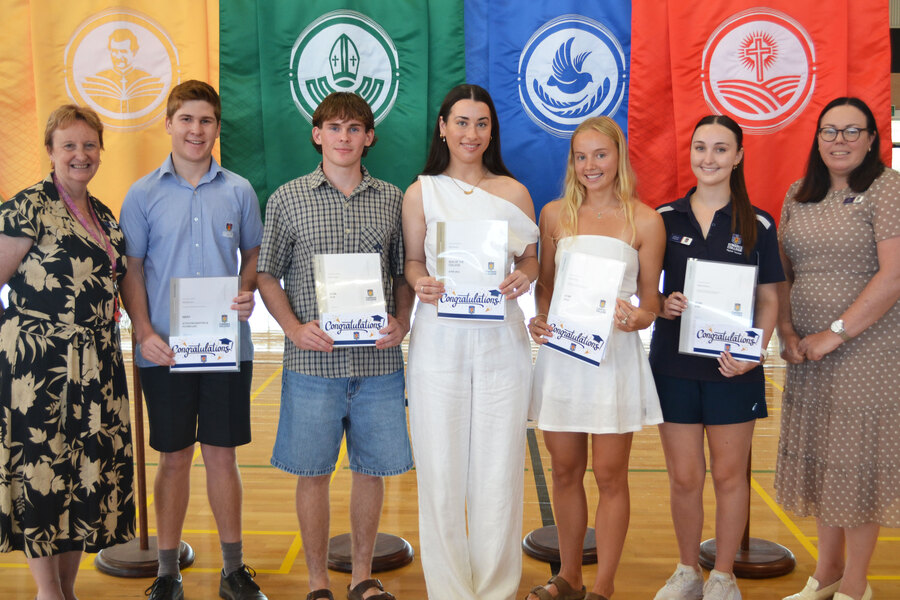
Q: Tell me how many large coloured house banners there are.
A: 4